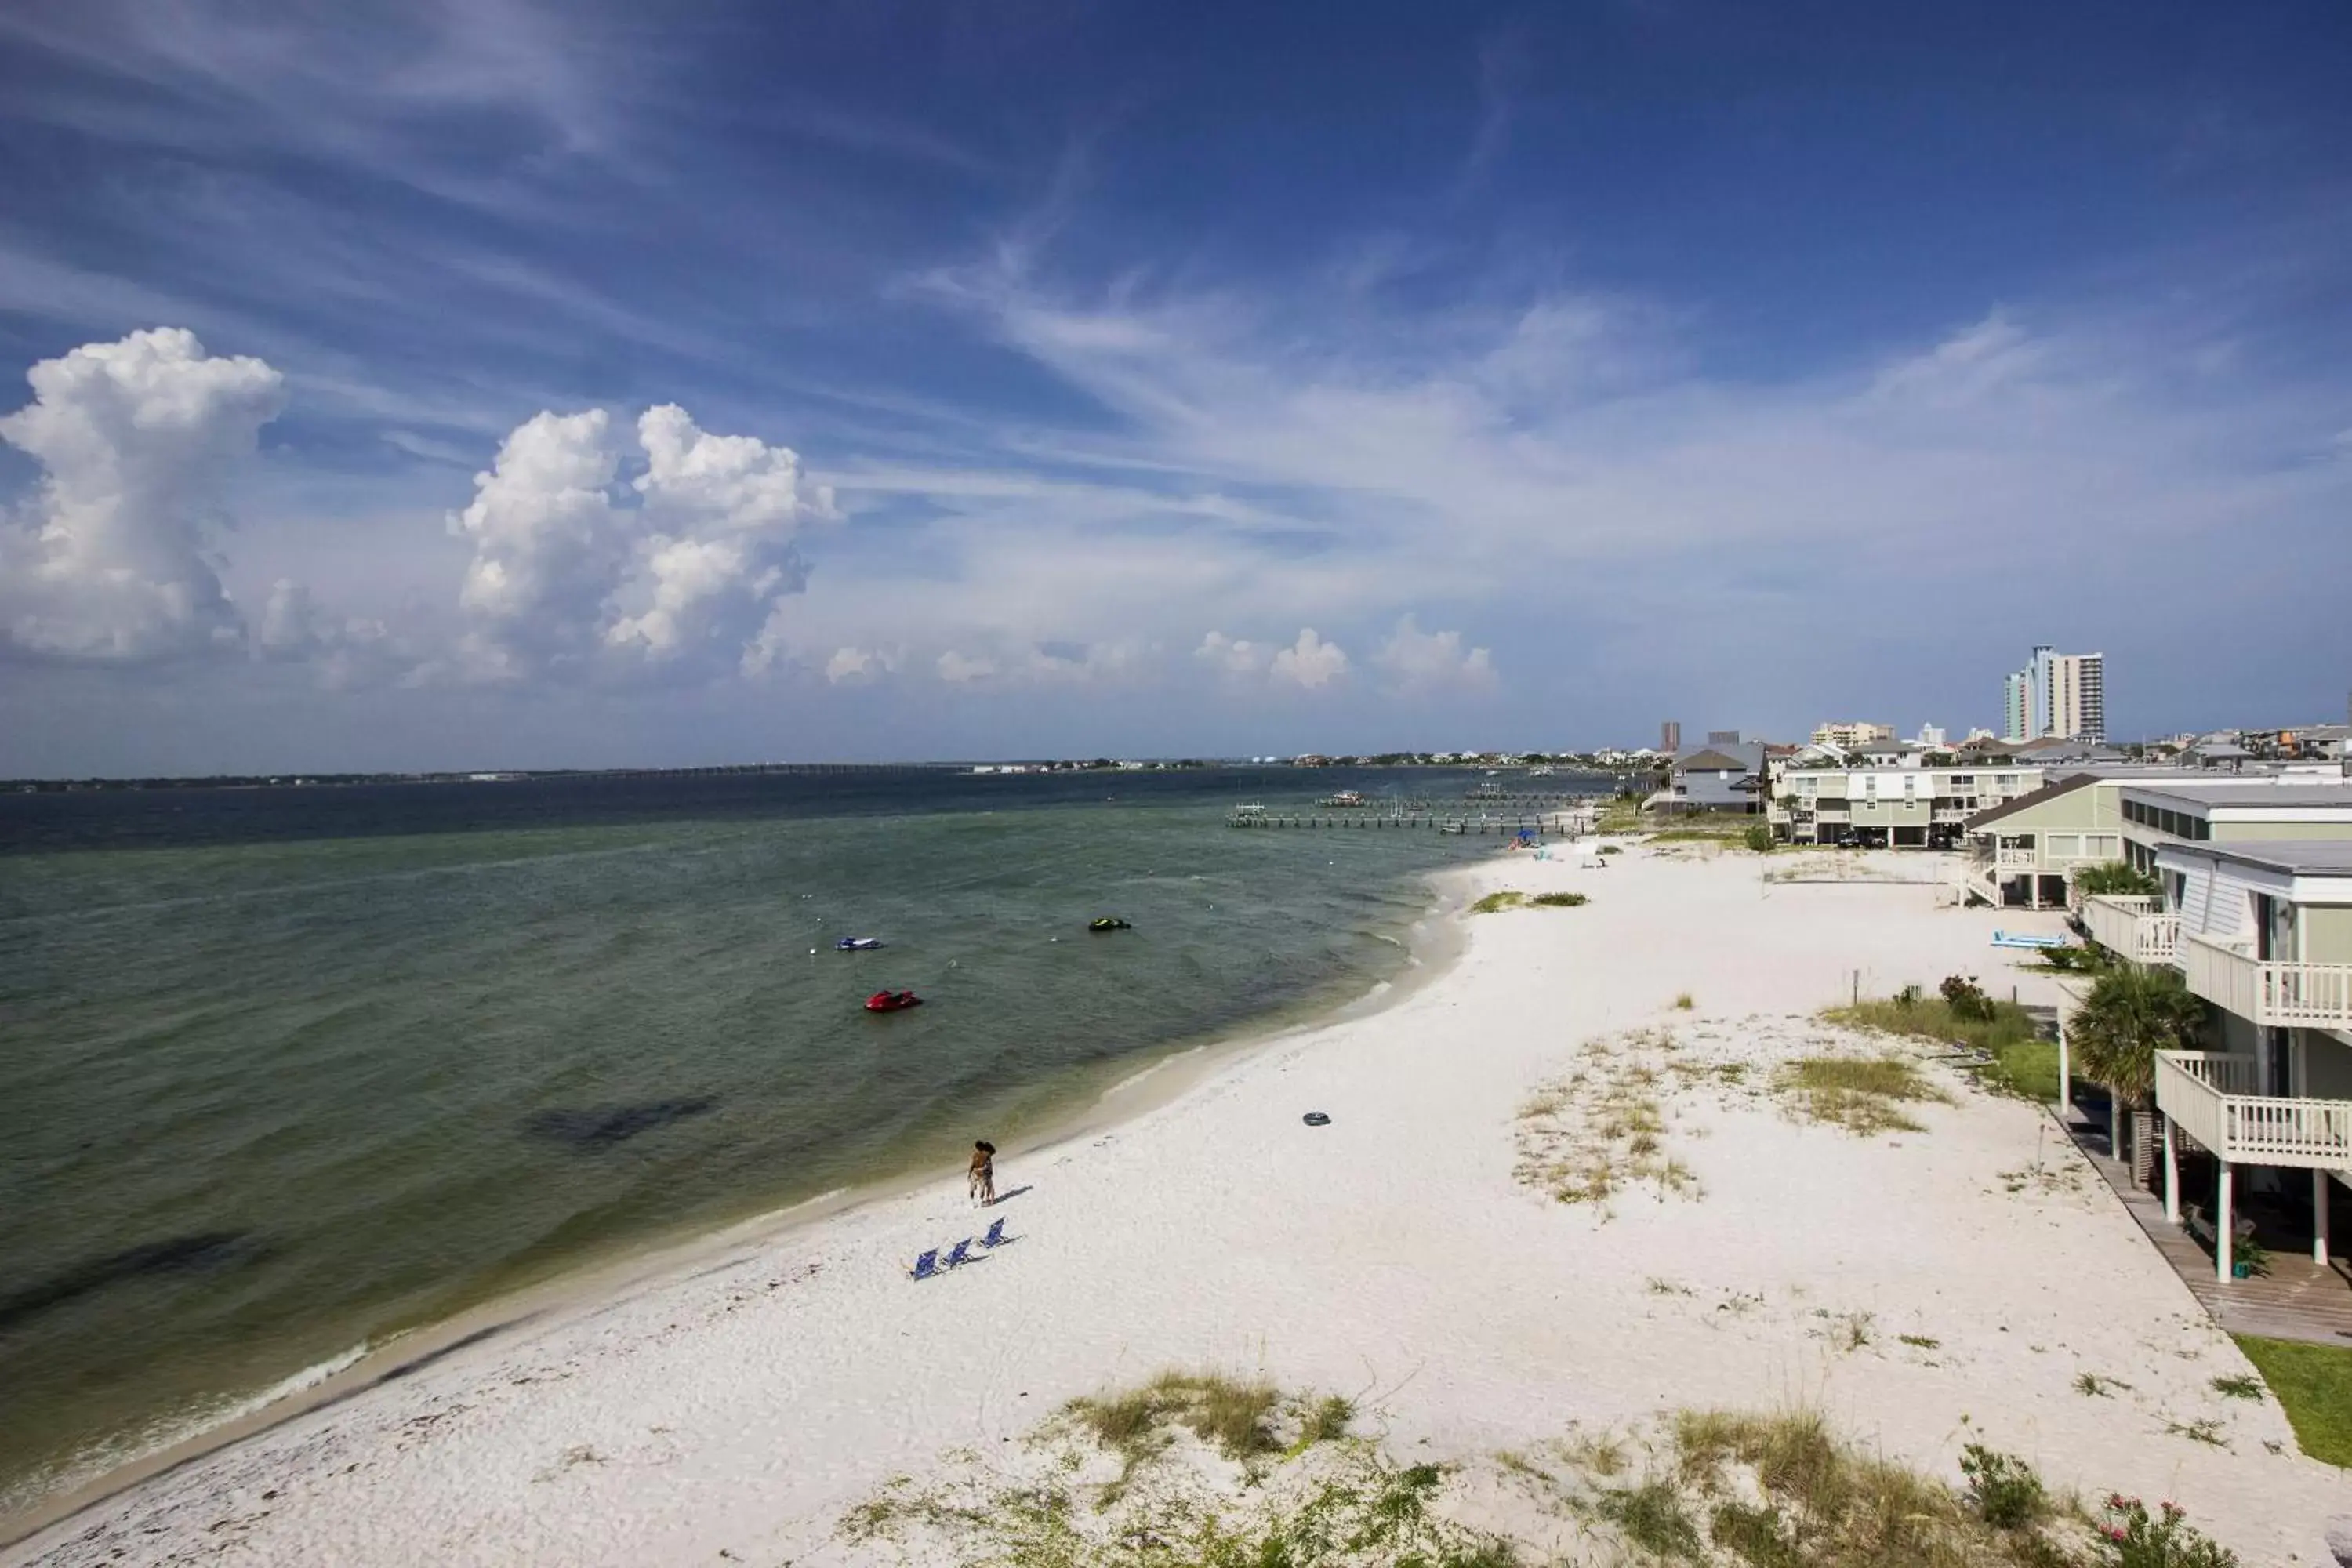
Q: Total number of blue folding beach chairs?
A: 3